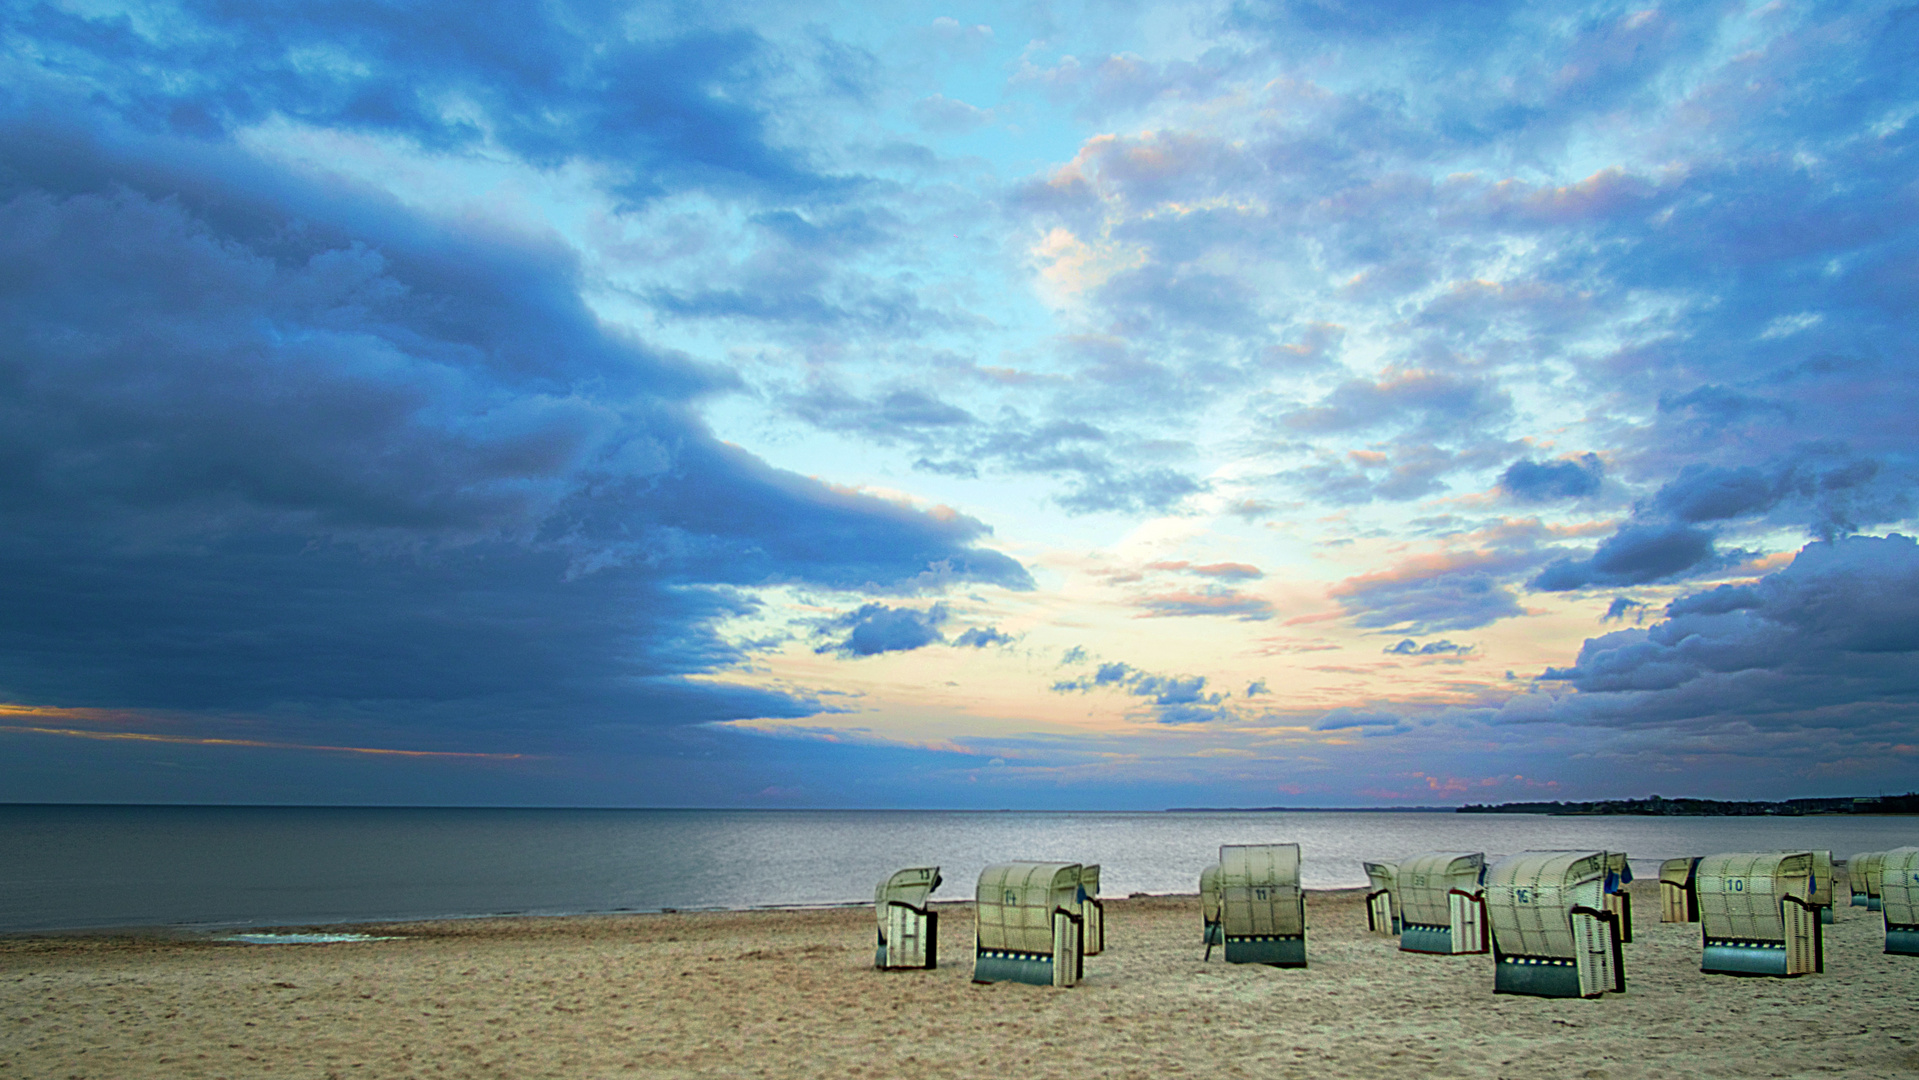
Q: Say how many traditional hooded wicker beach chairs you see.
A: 15